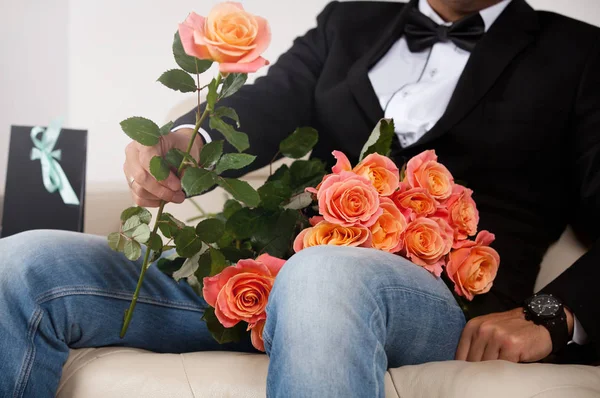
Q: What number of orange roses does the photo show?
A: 12